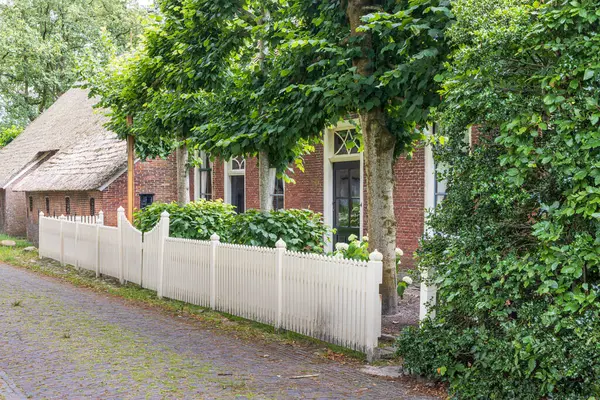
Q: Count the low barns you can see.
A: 1